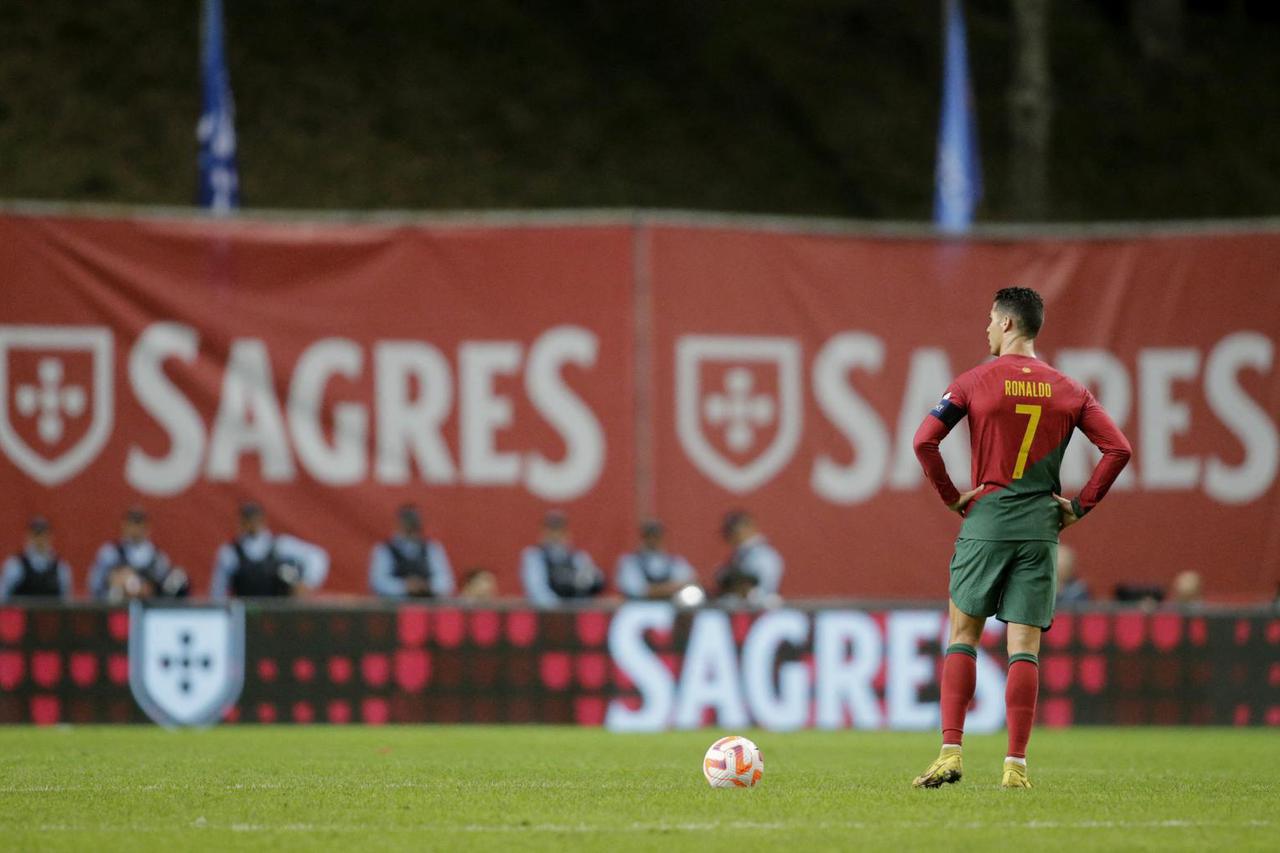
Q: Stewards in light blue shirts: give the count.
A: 7